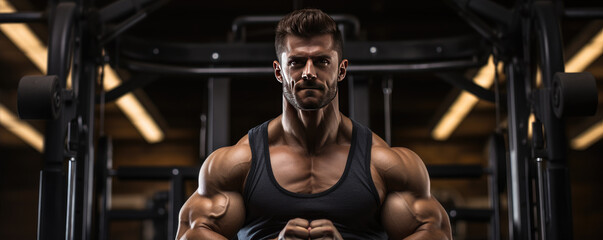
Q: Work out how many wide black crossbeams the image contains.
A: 1